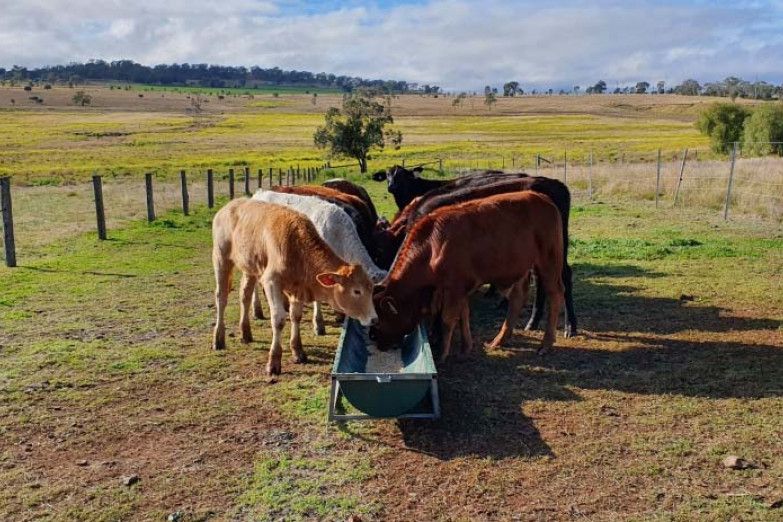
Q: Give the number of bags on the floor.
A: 0